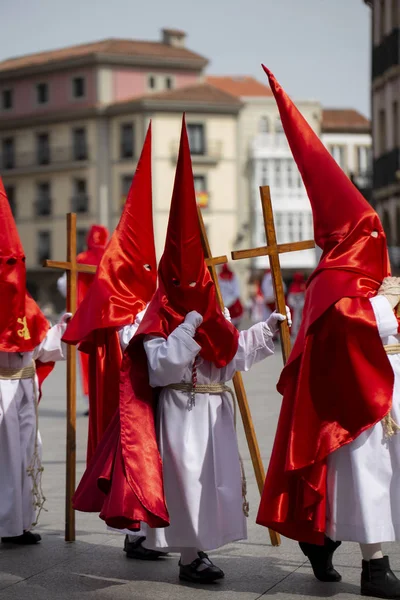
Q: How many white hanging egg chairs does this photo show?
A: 0